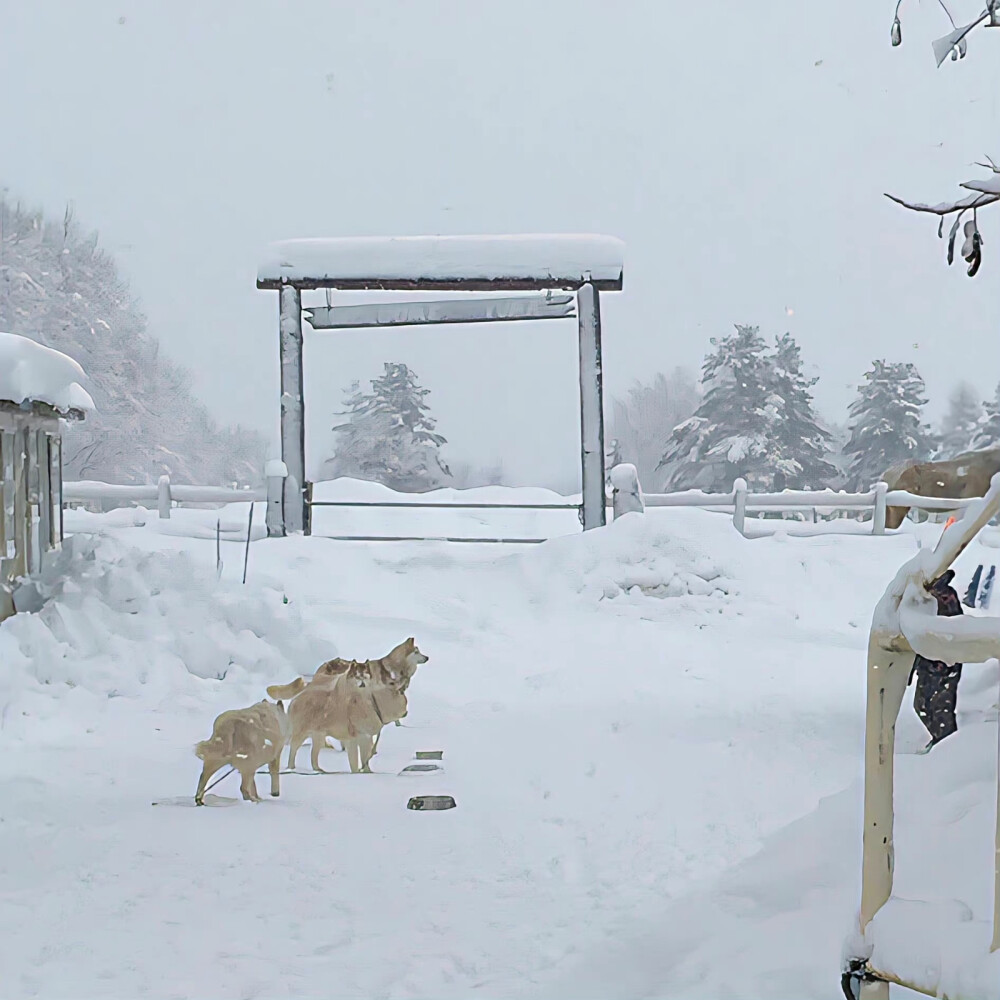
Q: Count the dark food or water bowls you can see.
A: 3